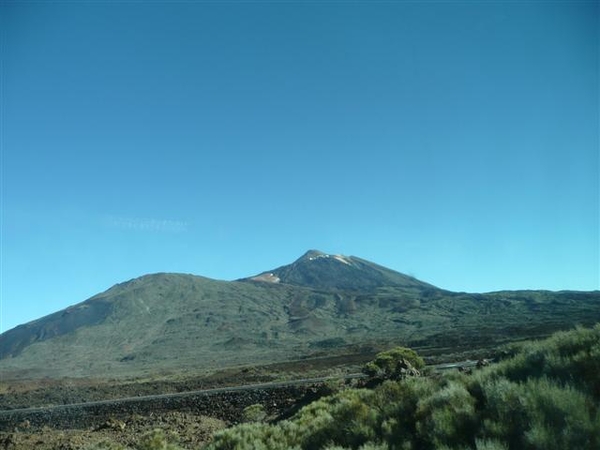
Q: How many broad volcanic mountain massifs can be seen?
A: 1